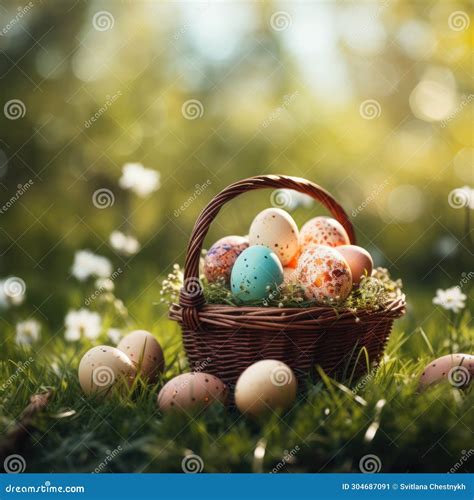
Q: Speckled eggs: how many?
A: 9